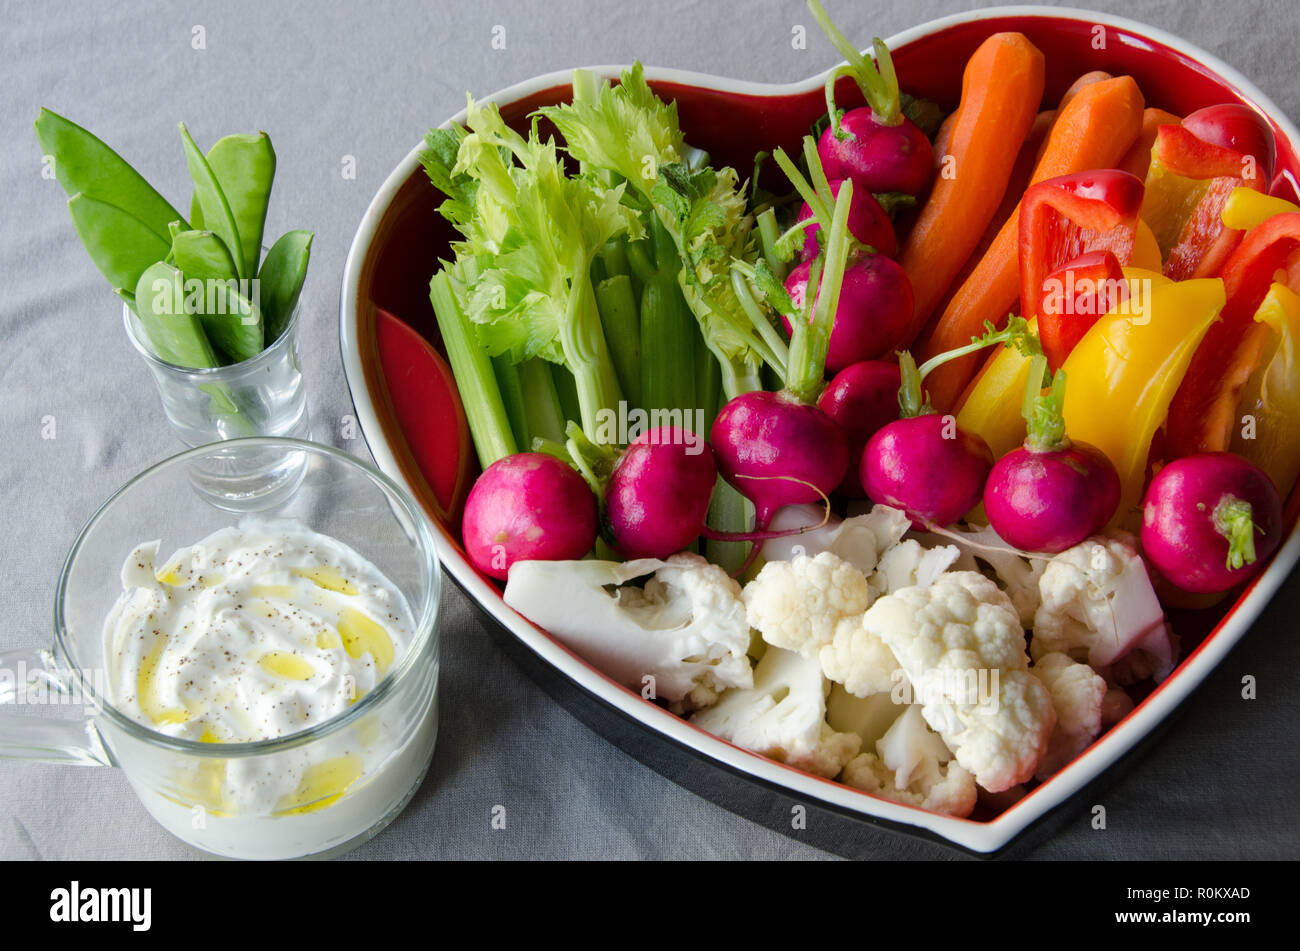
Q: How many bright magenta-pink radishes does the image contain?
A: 10